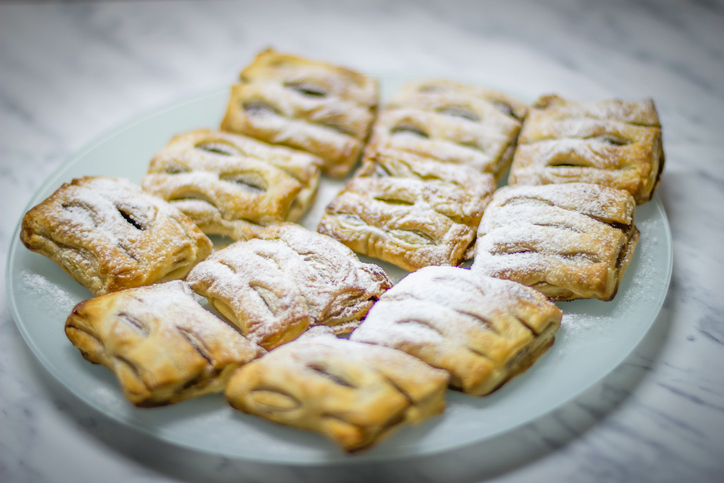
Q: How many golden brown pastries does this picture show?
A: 11